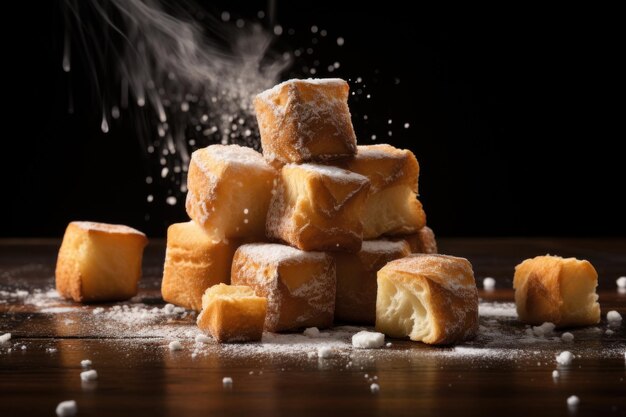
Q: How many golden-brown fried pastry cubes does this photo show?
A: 12